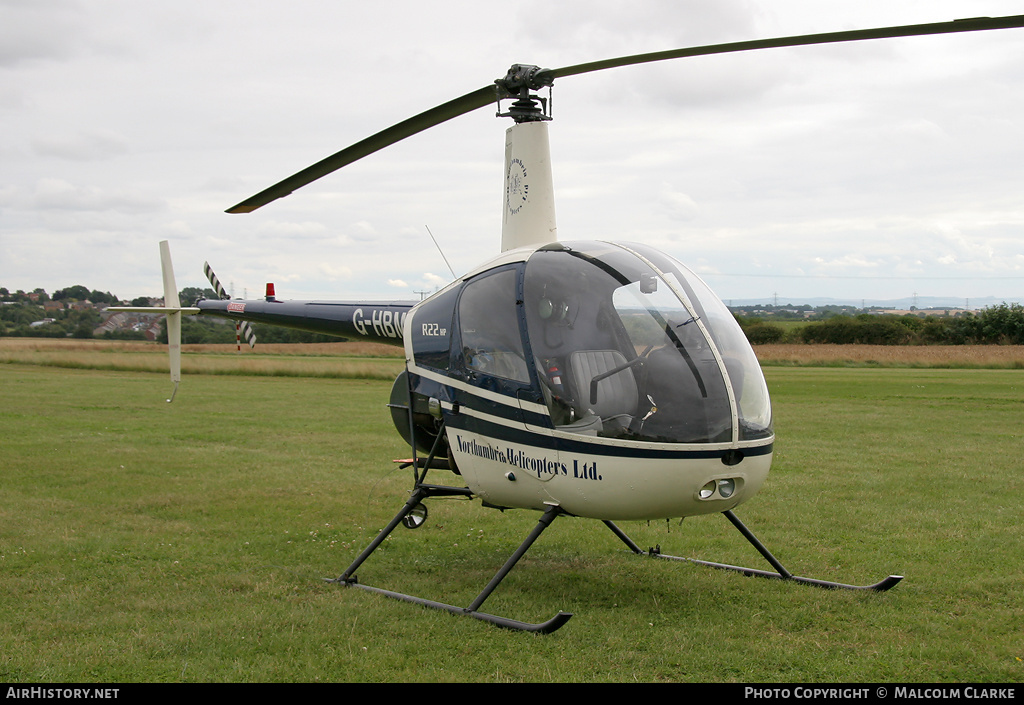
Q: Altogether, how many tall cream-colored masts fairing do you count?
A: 1